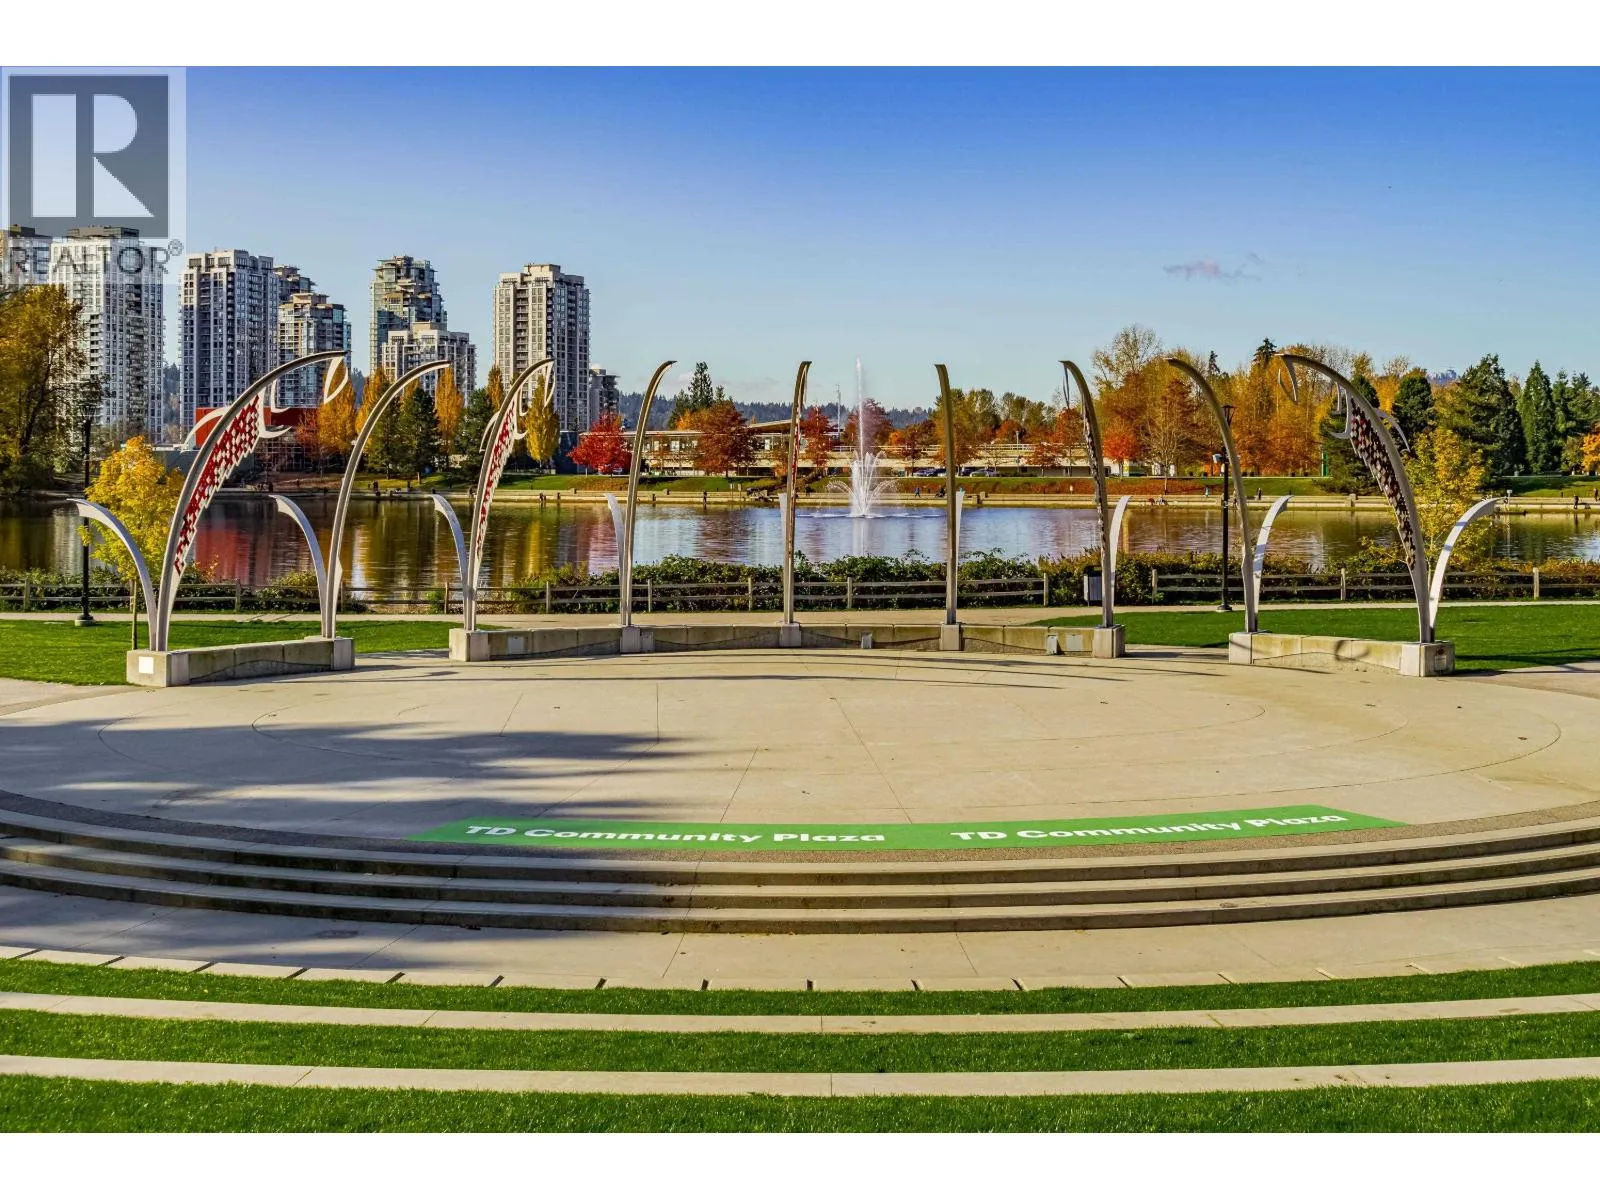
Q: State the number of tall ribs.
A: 9